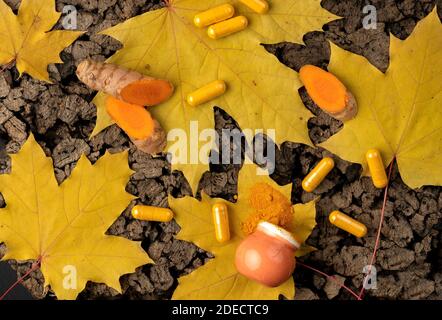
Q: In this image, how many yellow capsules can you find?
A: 9